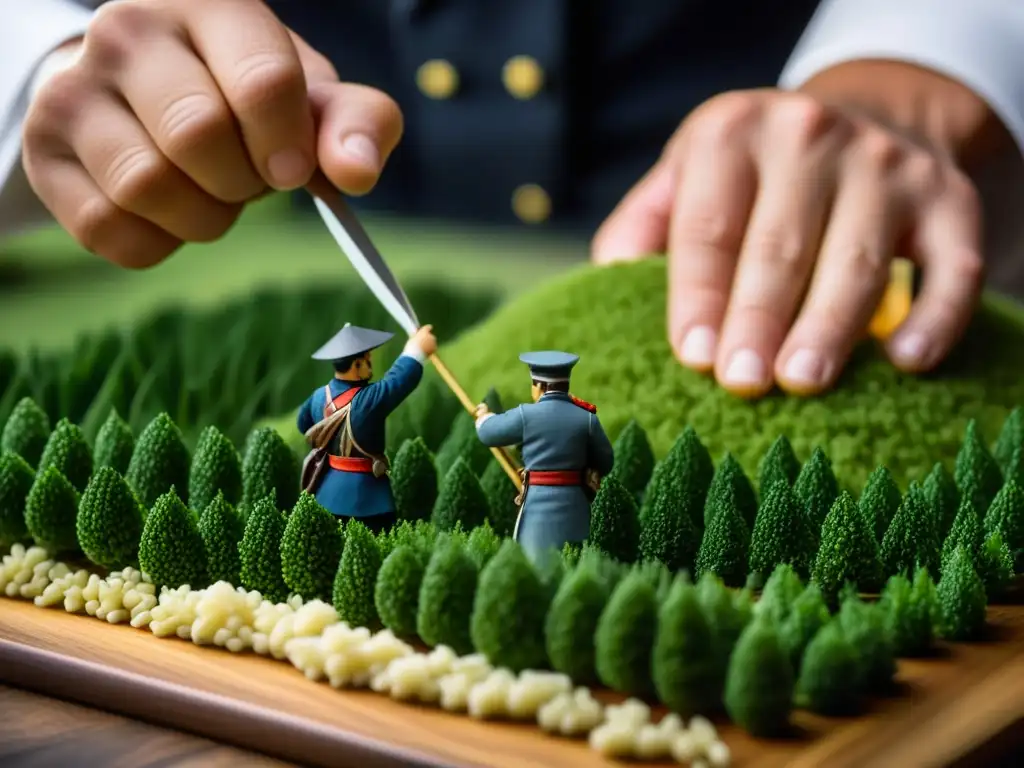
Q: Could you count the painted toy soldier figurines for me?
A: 2